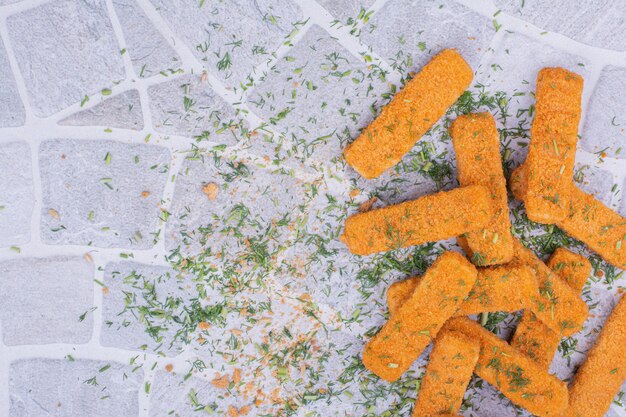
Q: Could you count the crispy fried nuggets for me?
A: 12